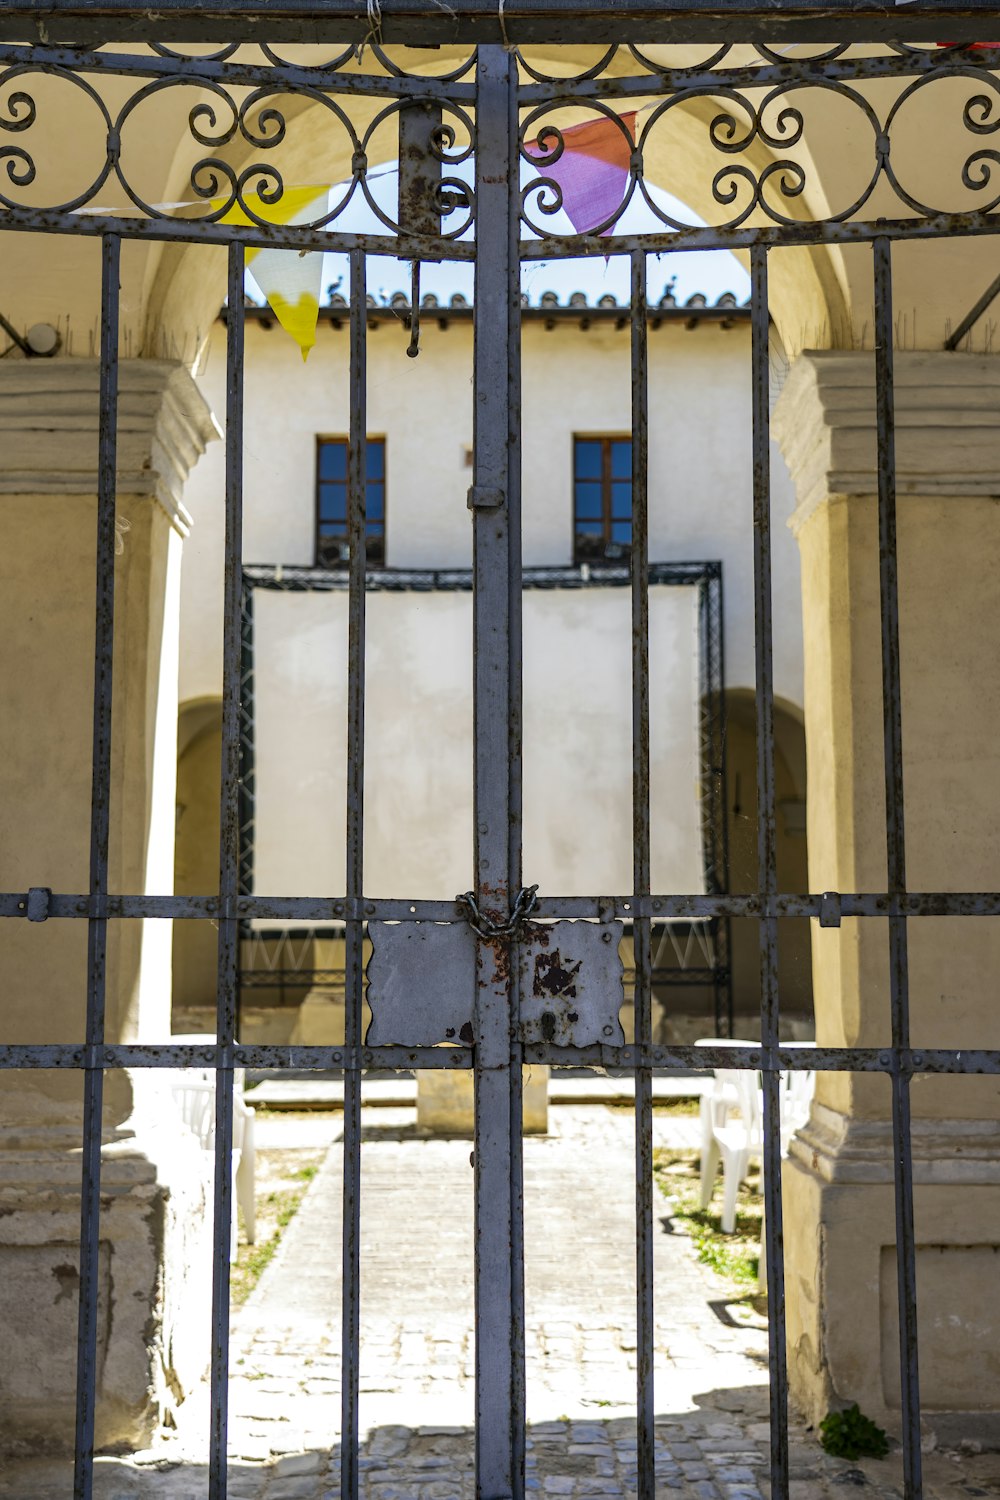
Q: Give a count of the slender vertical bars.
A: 6